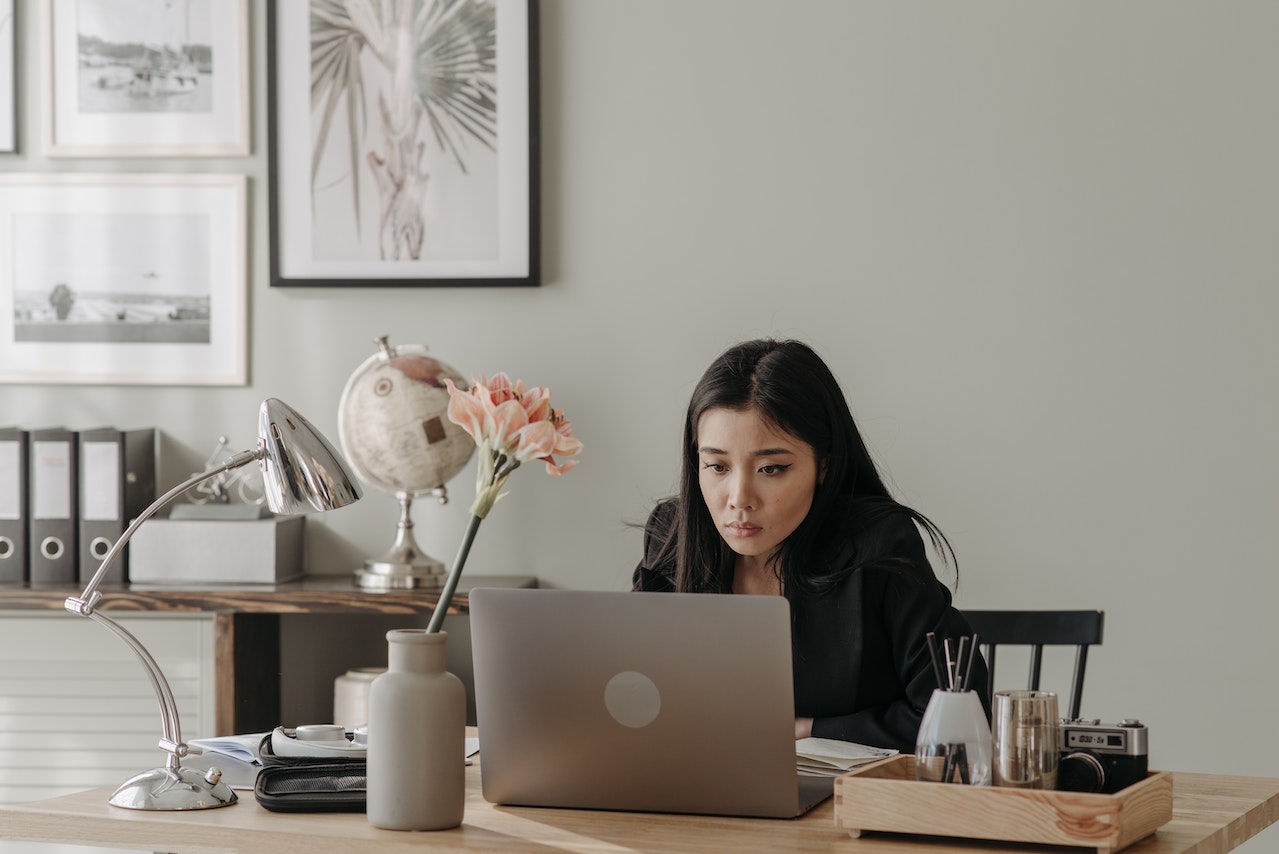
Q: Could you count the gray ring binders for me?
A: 3